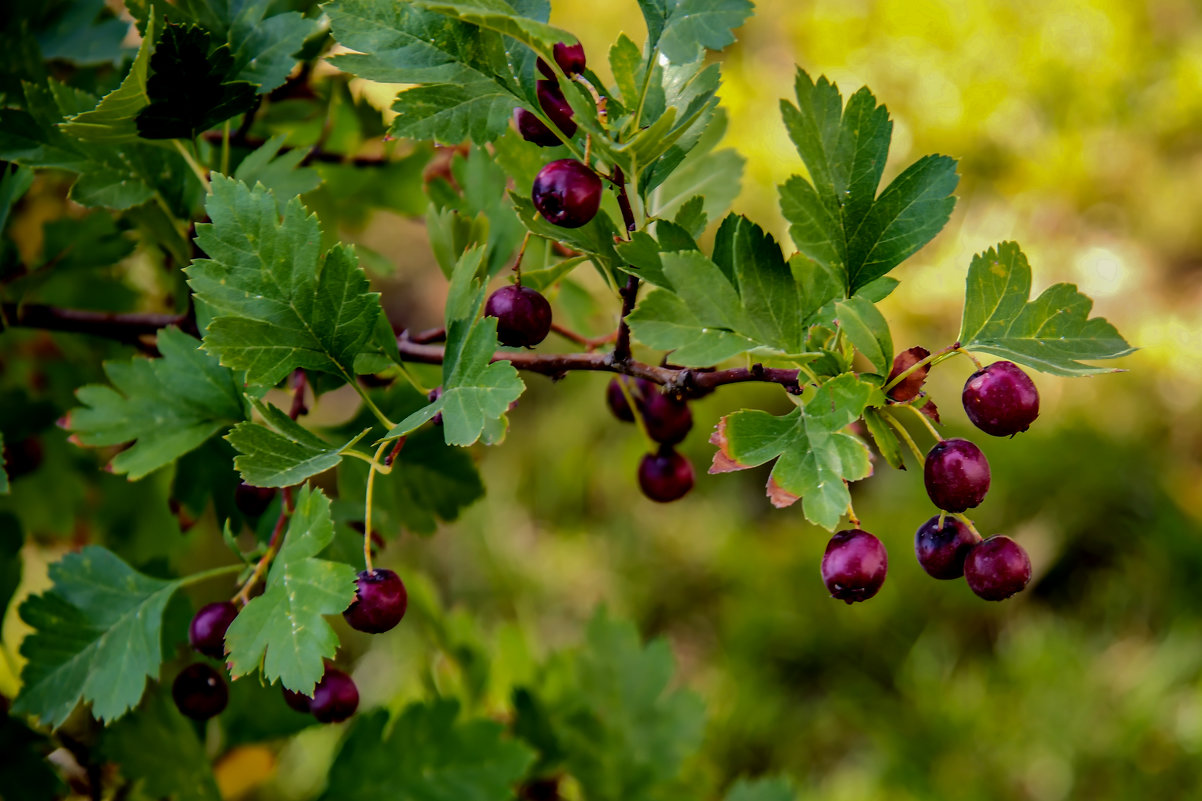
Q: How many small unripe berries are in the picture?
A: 0